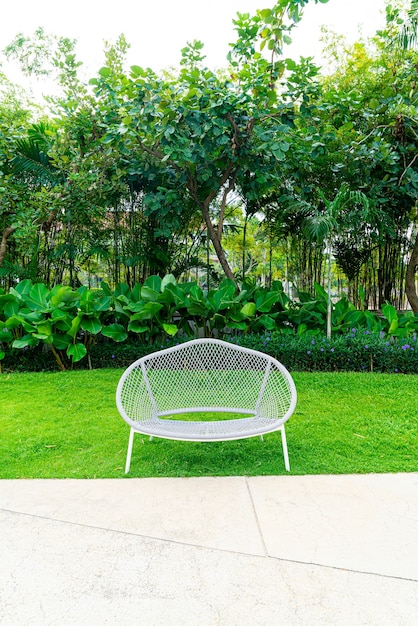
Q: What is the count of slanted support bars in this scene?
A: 2